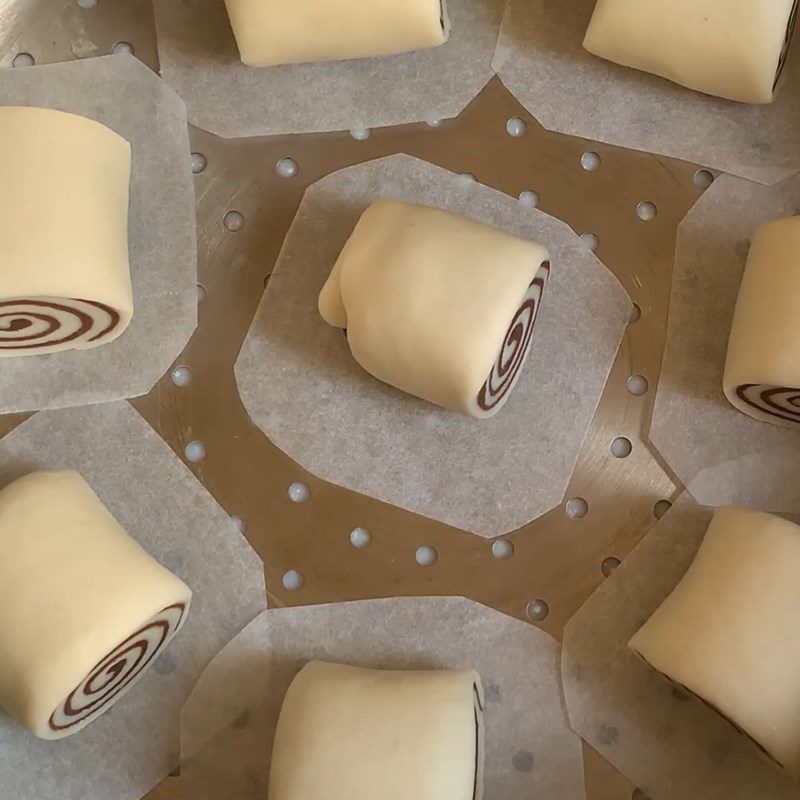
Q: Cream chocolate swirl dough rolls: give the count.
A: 8